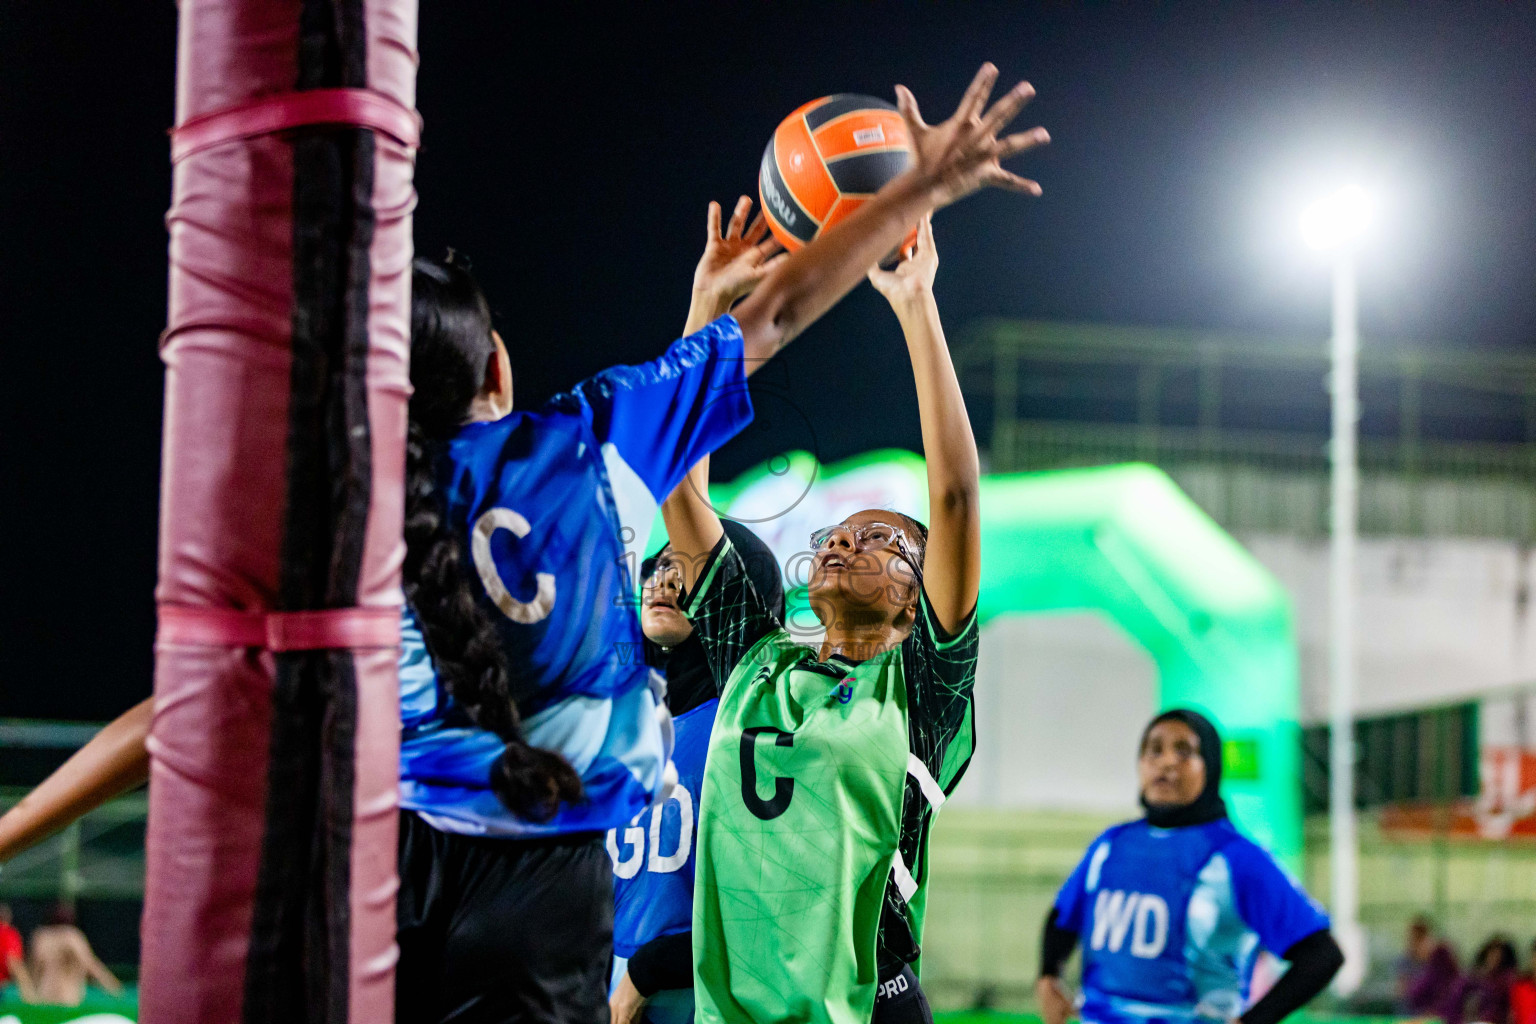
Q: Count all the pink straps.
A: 2